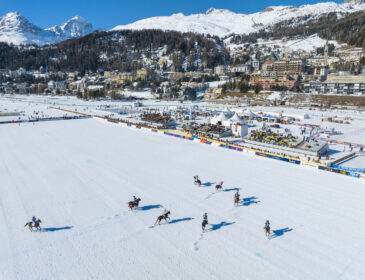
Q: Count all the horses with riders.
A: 8